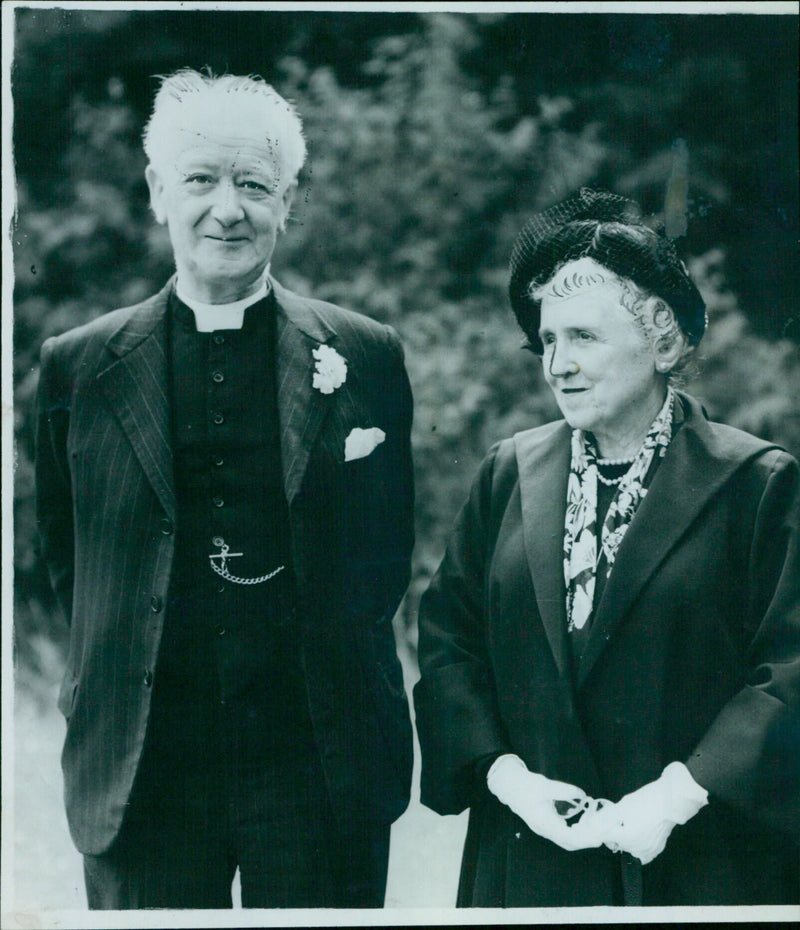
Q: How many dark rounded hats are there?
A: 1